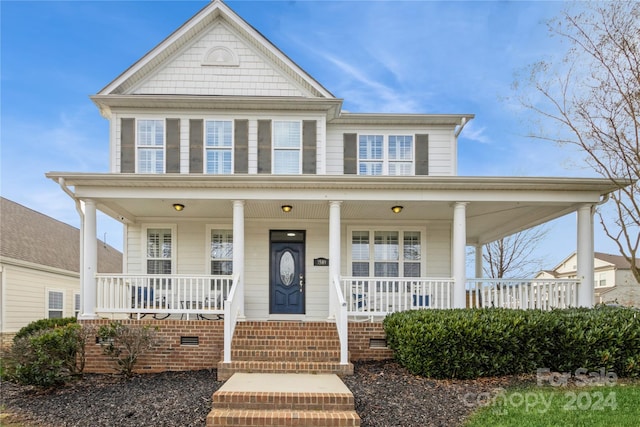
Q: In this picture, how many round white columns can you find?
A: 6